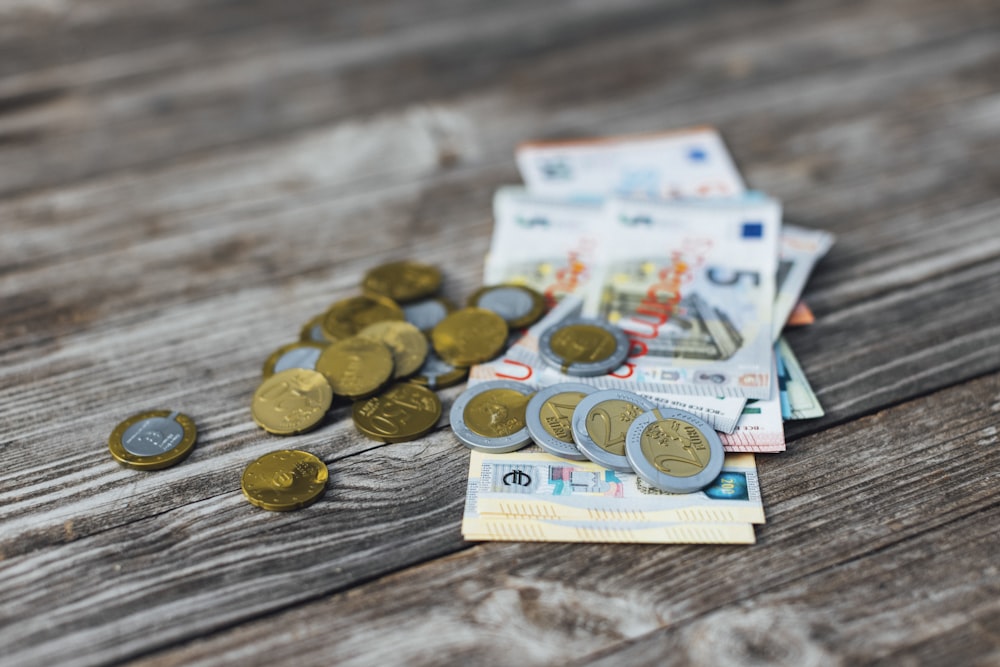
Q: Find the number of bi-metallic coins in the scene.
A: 11